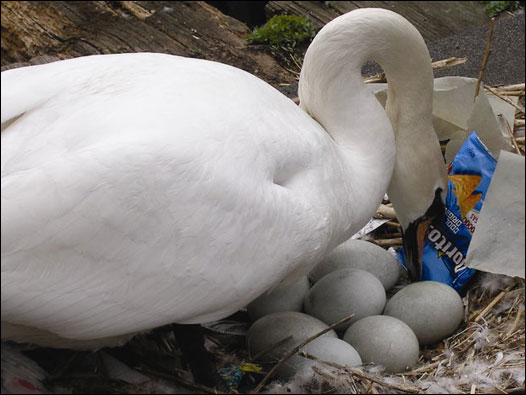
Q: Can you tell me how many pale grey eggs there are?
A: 7